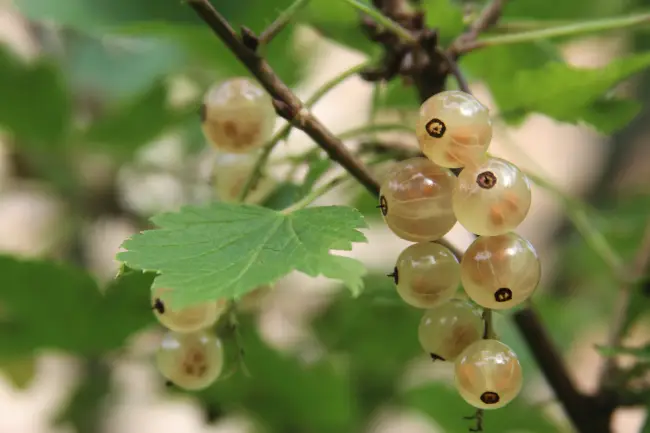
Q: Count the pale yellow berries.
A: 11